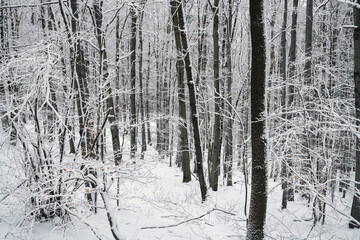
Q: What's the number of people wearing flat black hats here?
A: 0